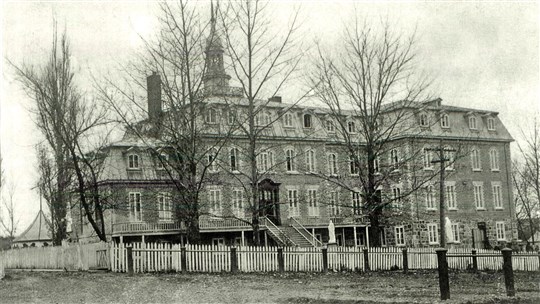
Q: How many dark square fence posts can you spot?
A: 10